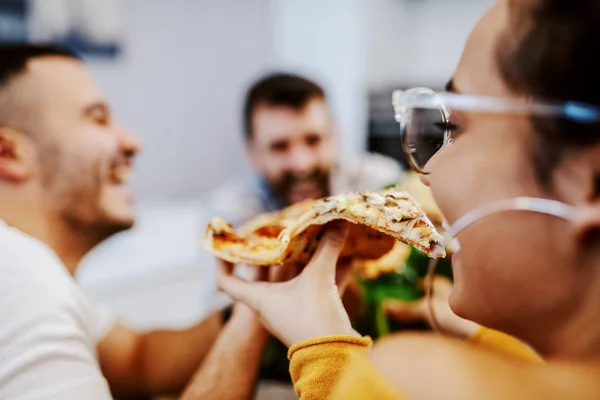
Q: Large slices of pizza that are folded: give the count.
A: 1